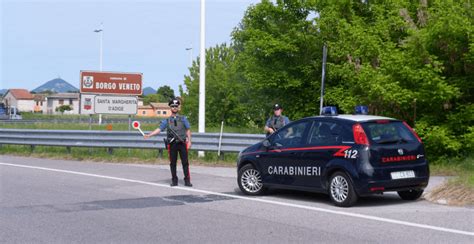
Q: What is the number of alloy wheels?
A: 2